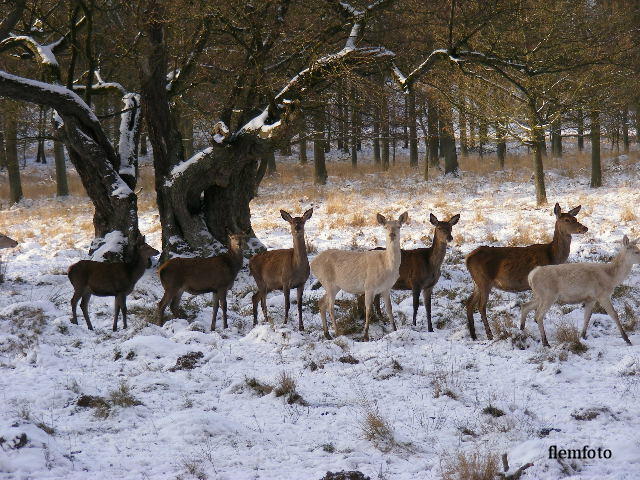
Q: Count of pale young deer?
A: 2